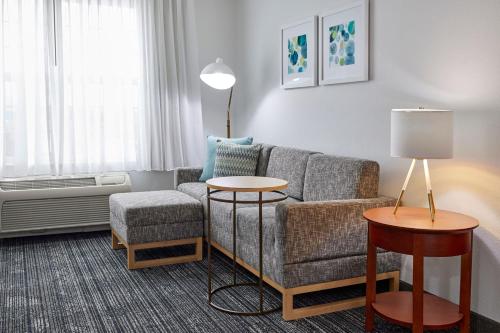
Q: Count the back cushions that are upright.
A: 3